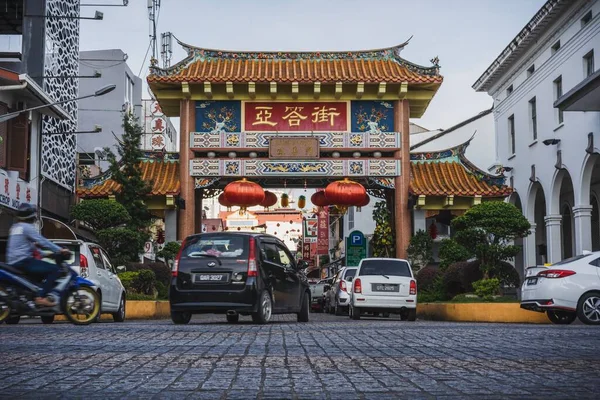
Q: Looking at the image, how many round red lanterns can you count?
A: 6